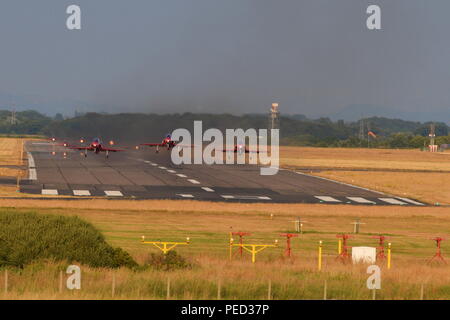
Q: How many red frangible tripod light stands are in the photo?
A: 5